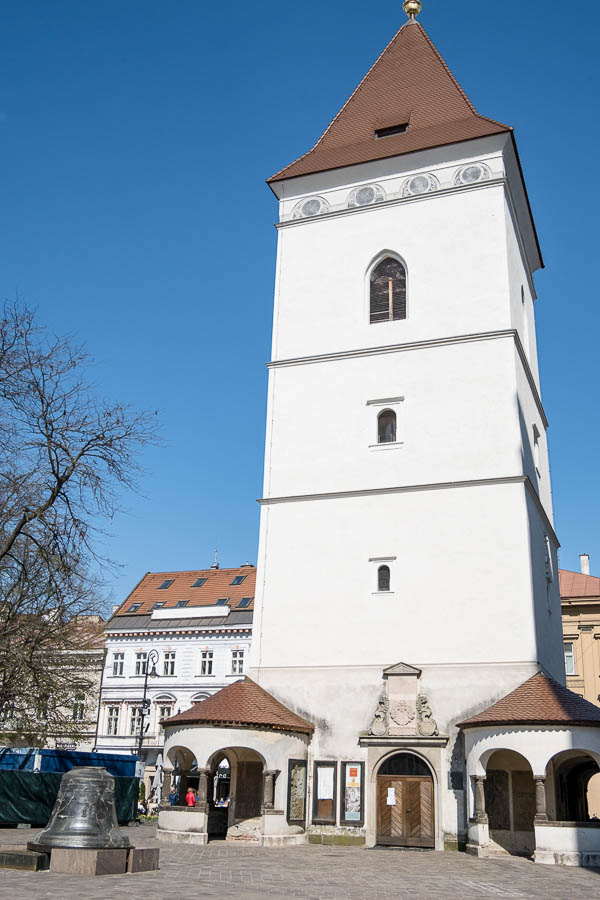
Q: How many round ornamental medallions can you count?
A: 4